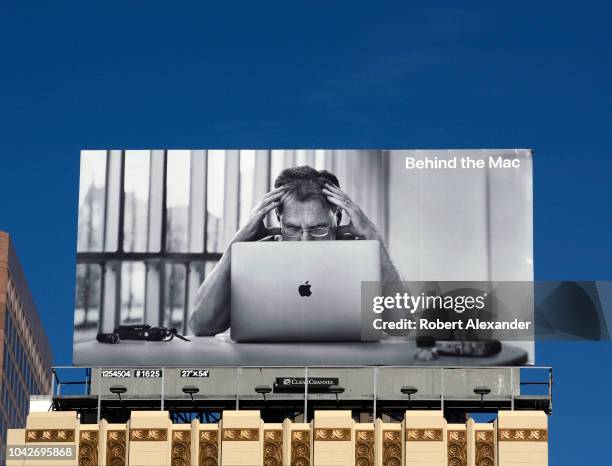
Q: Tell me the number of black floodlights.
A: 6